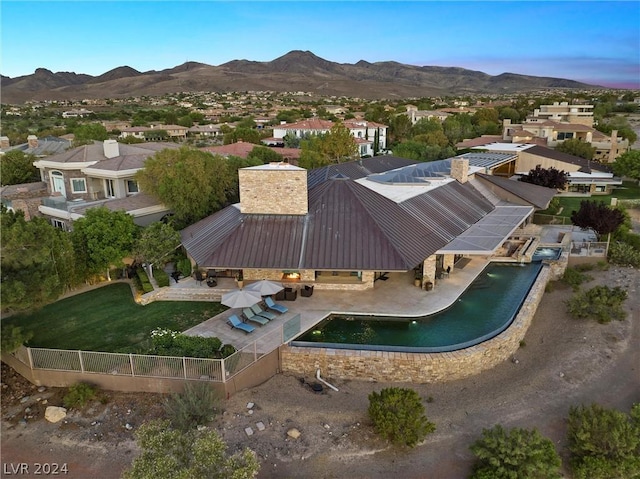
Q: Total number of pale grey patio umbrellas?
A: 2